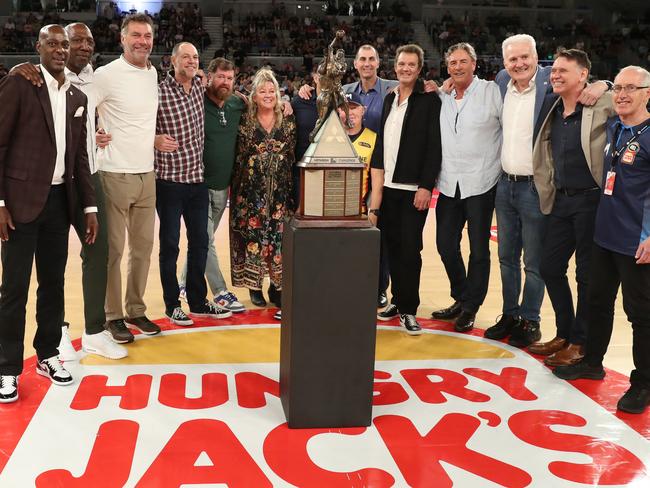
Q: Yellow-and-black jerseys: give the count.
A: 1